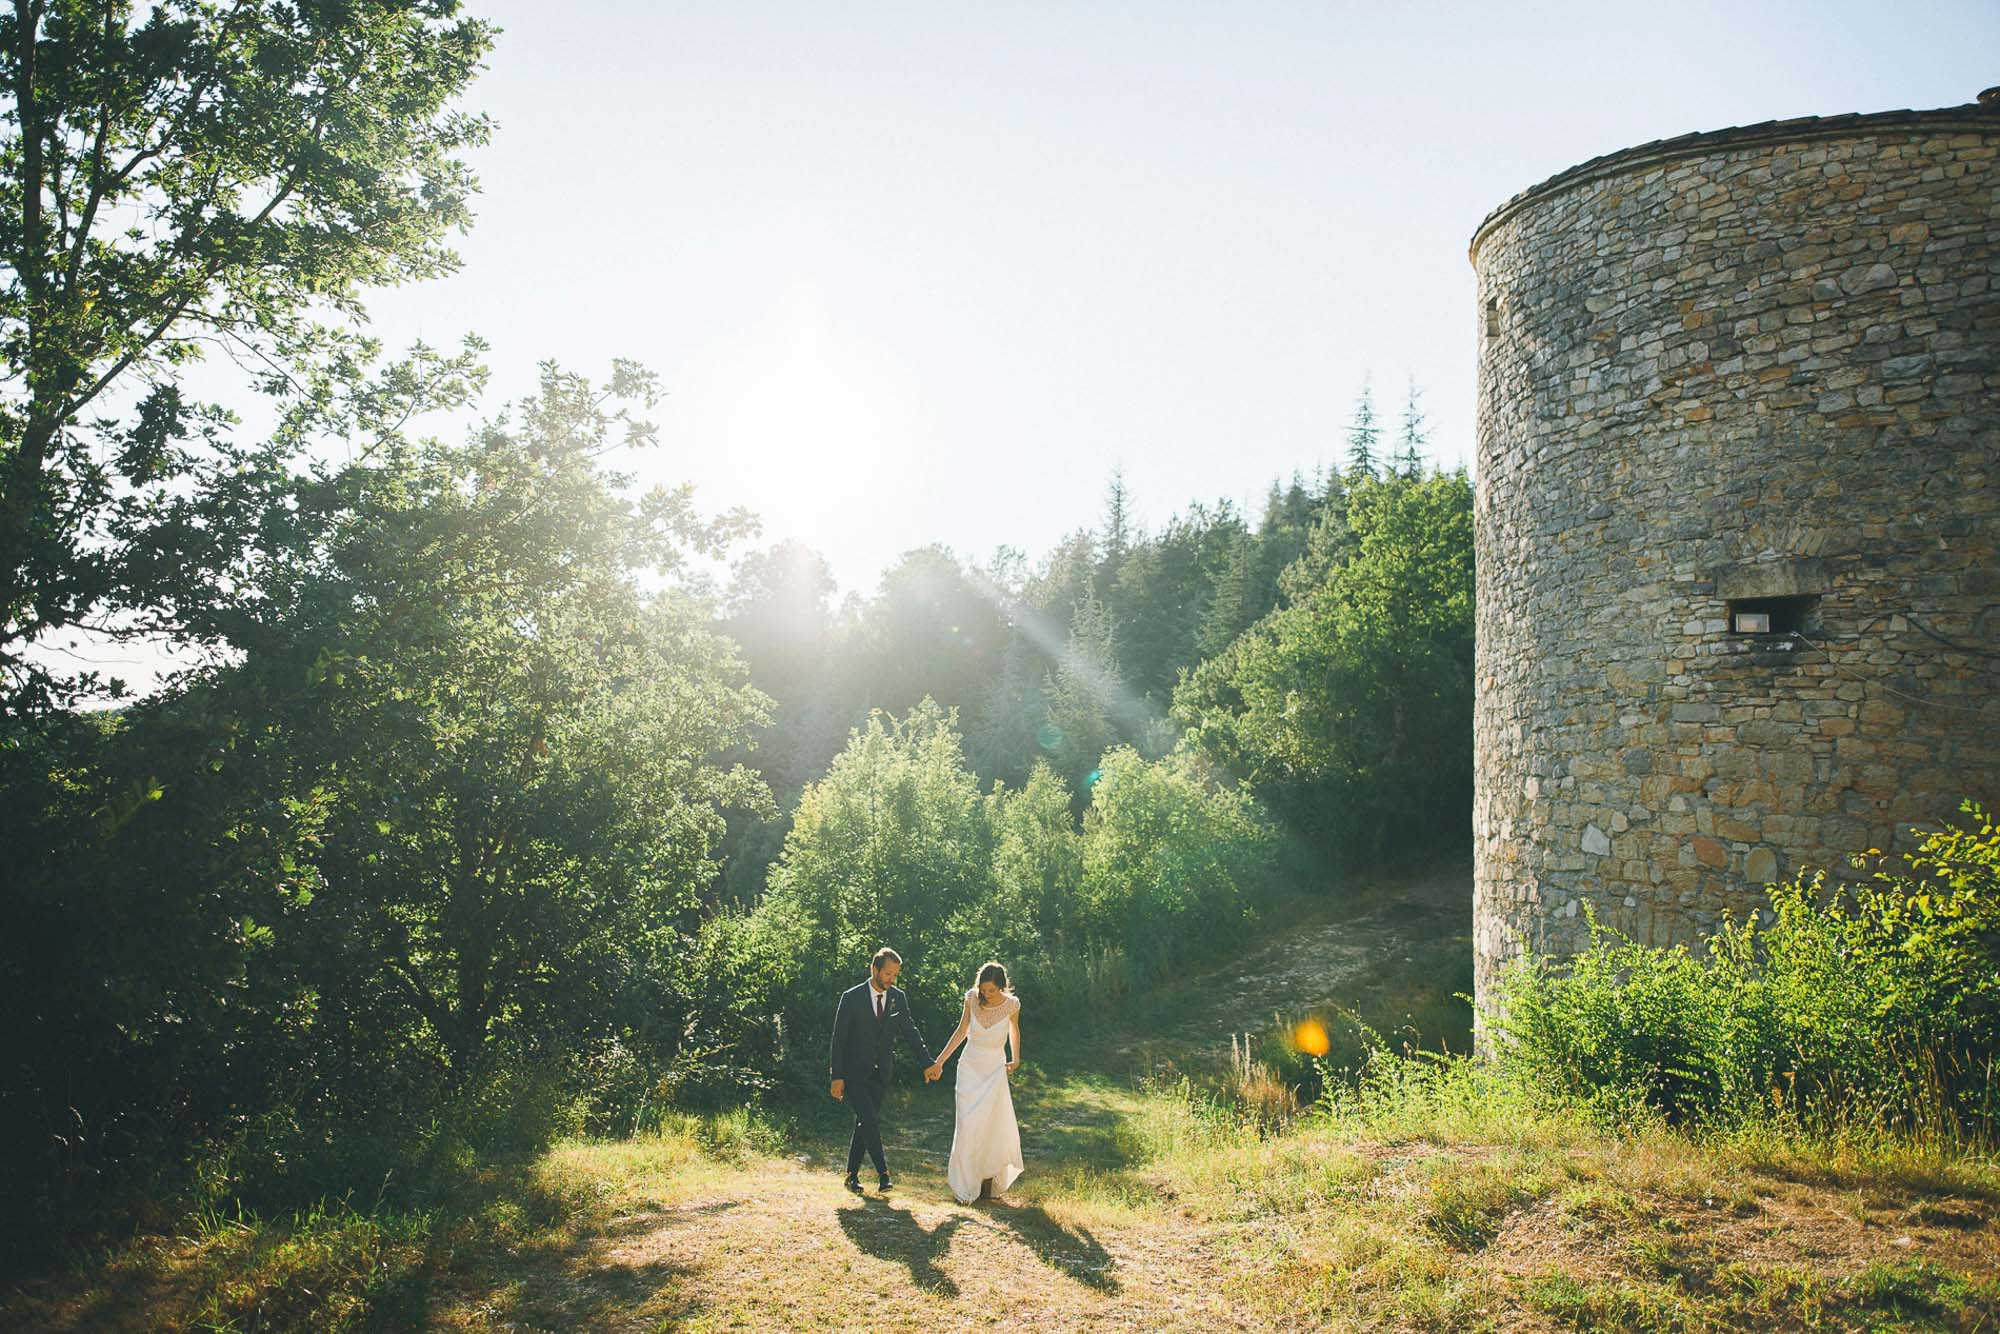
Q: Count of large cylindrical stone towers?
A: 1